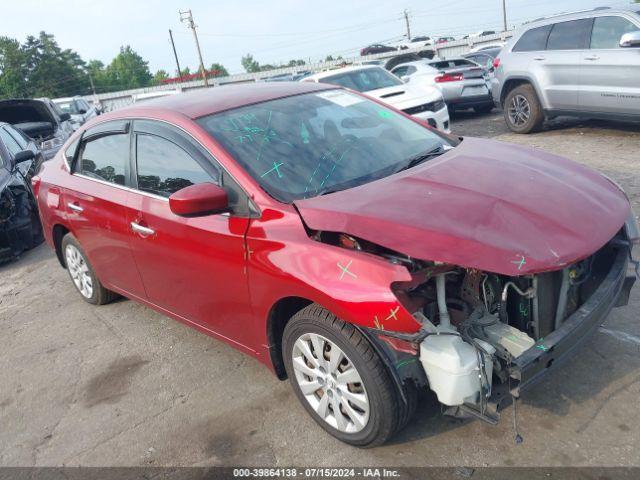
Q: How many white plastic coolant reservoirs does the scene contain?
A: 1